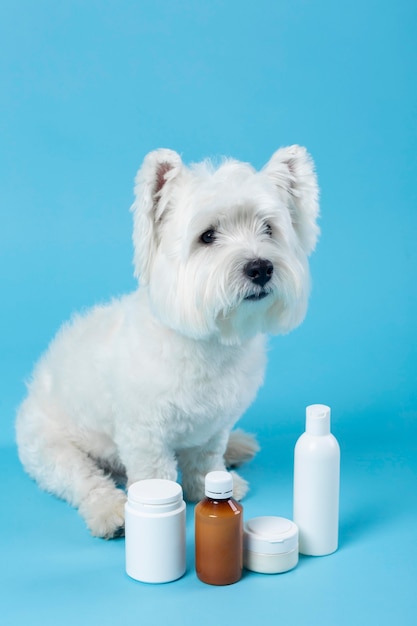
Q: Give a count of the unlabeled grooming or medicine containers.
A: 4